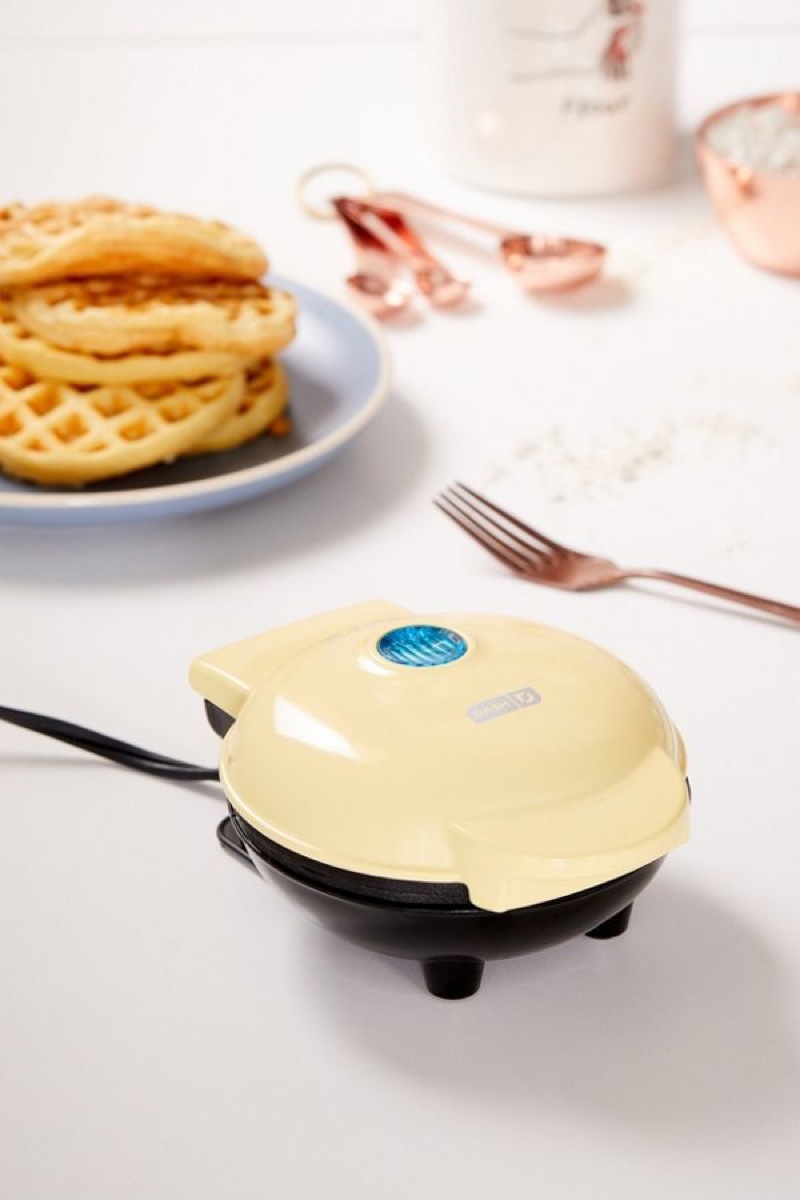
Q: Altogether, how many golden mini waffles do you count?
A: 5